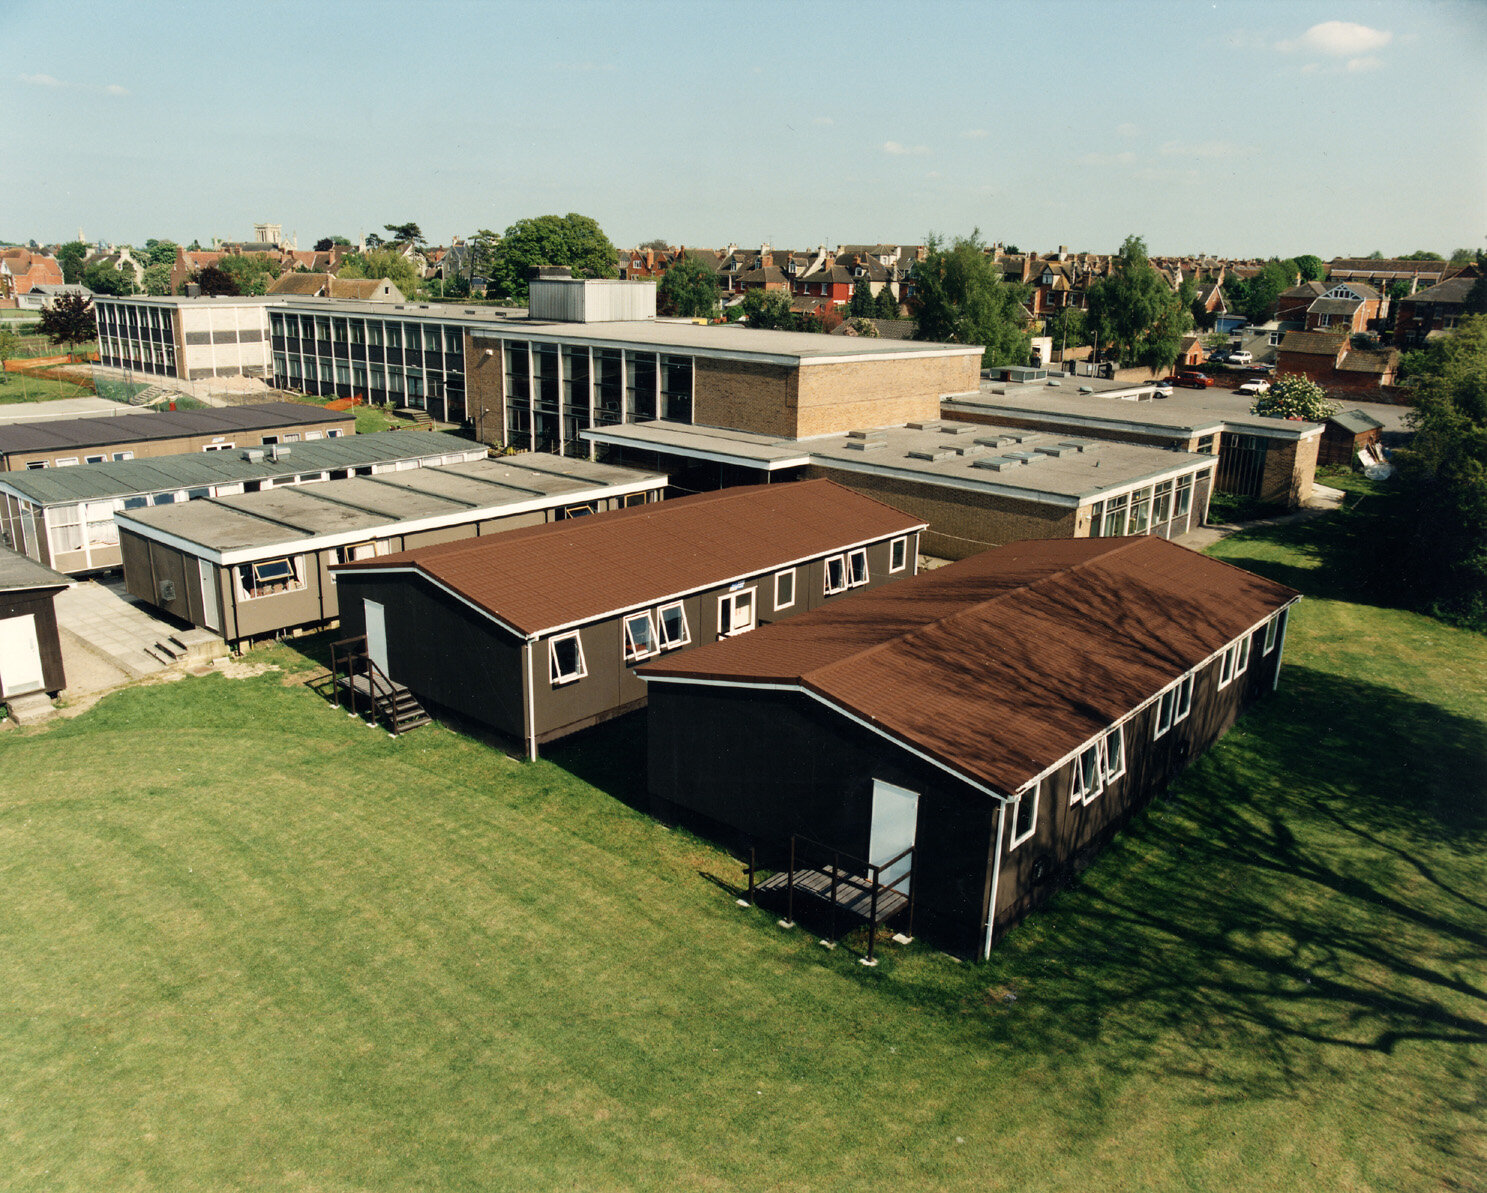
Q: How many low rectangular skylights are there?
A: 12